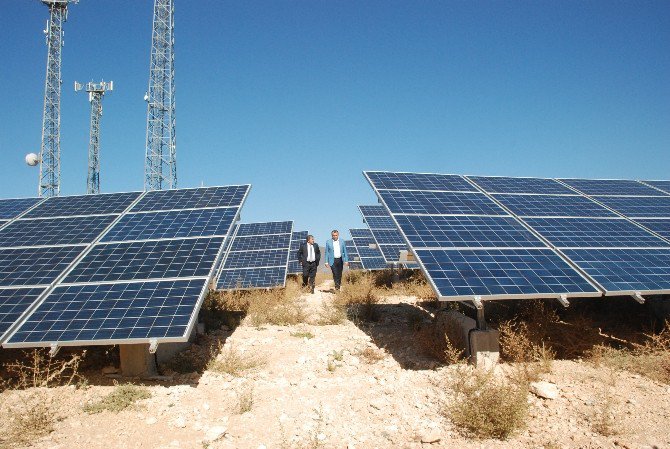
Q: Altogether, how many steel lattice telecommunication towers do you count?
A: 3